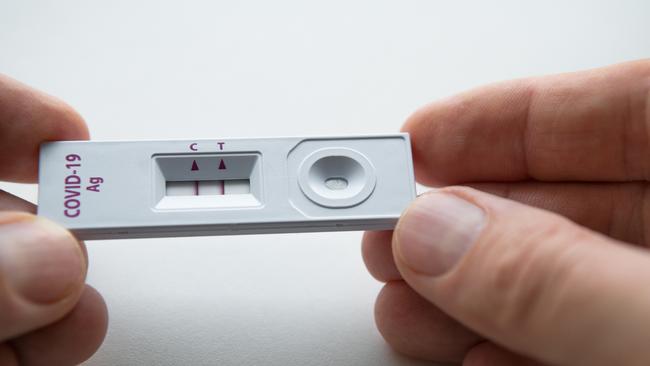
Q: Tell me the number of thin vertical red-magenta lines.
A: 2